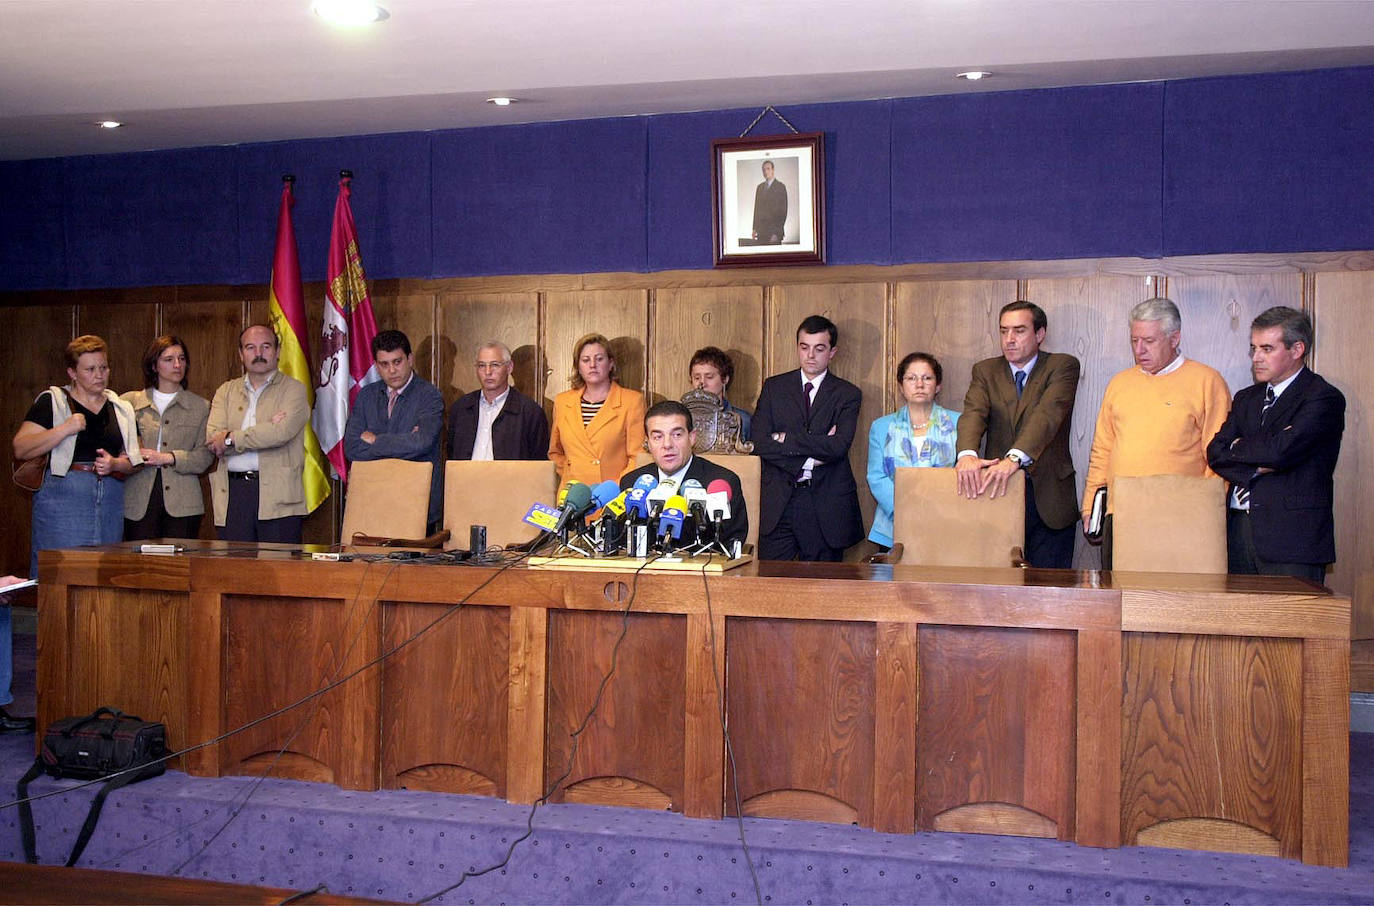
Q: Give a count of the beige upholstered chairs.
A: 5